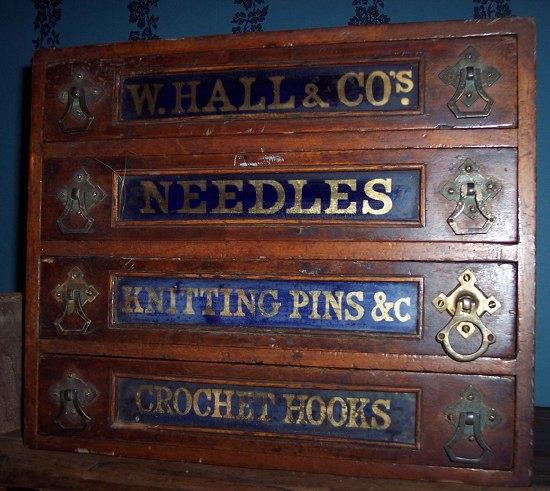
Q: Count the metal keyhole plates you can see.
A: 8